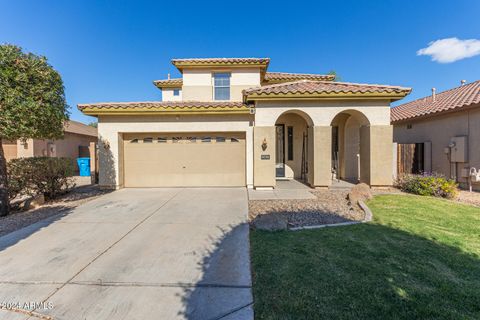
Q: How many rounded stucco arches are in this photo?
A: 2